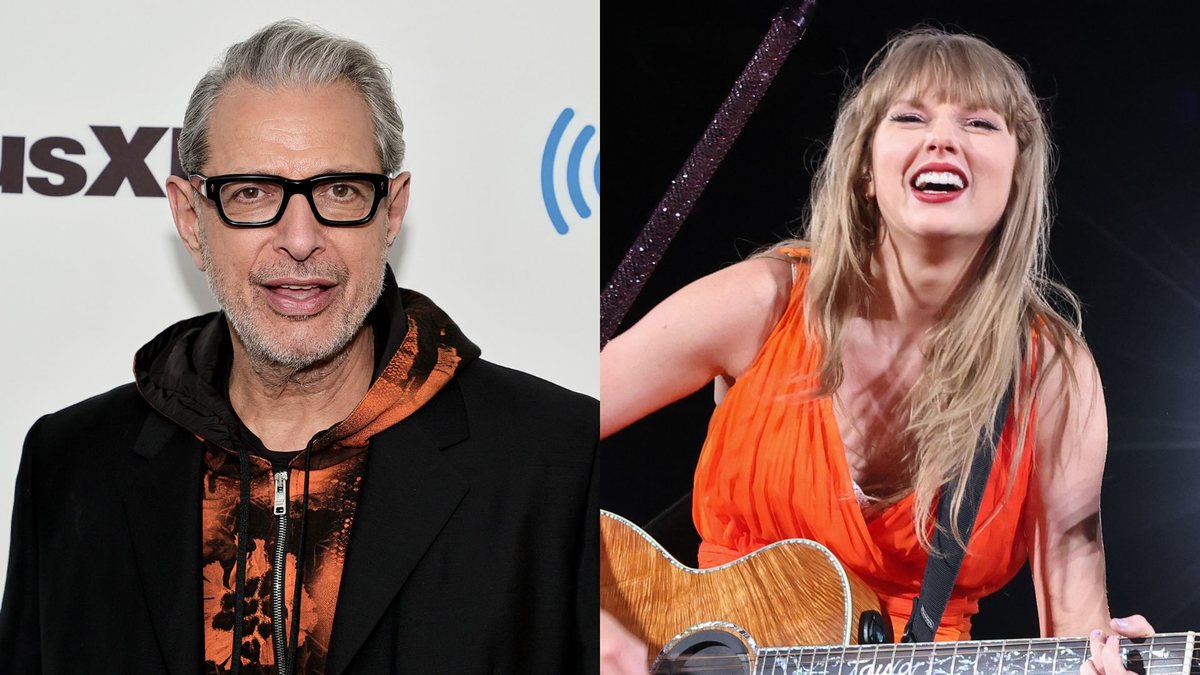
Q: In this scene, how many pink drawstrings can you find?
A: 0